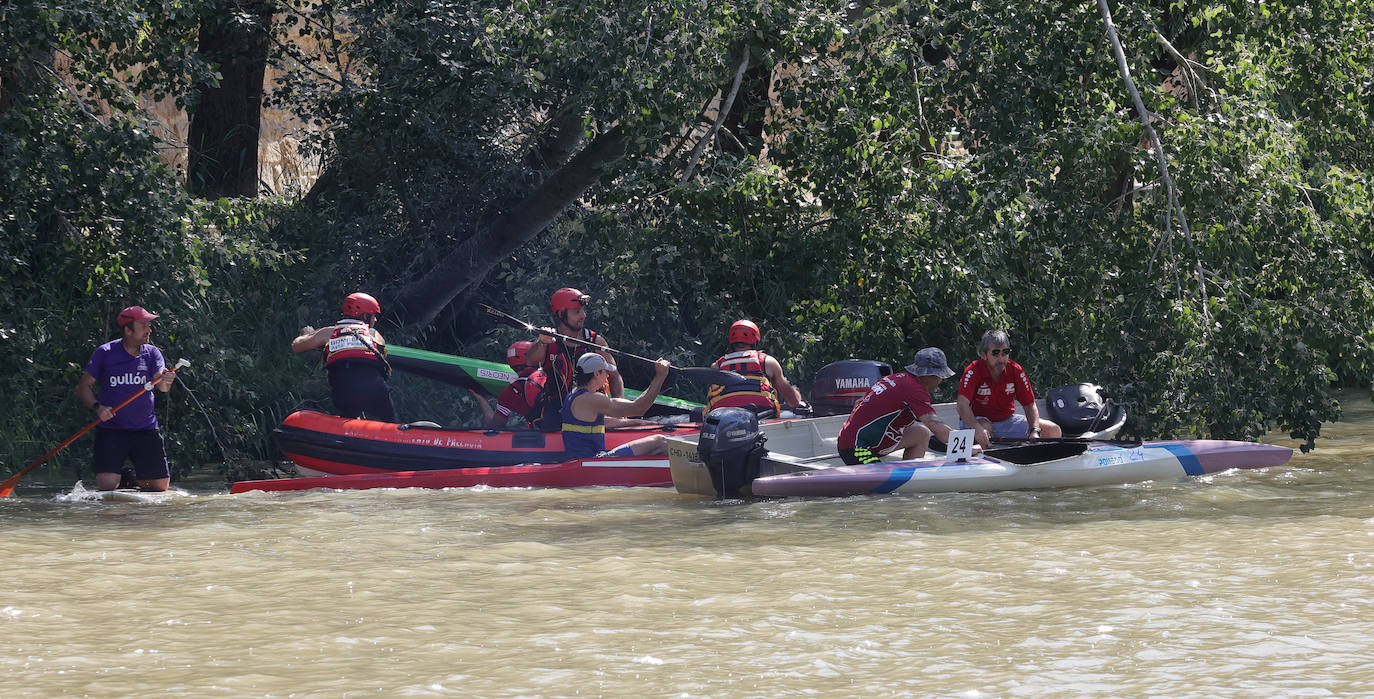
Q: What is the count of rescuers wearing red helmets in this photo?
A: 4